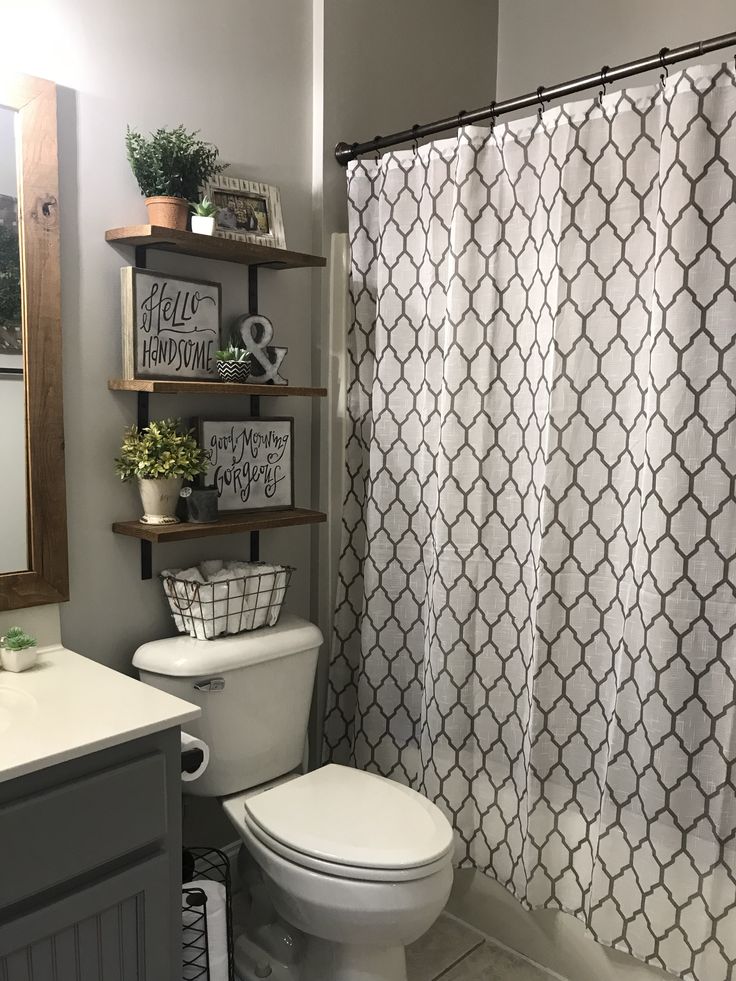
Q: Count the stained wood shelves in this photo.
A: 3